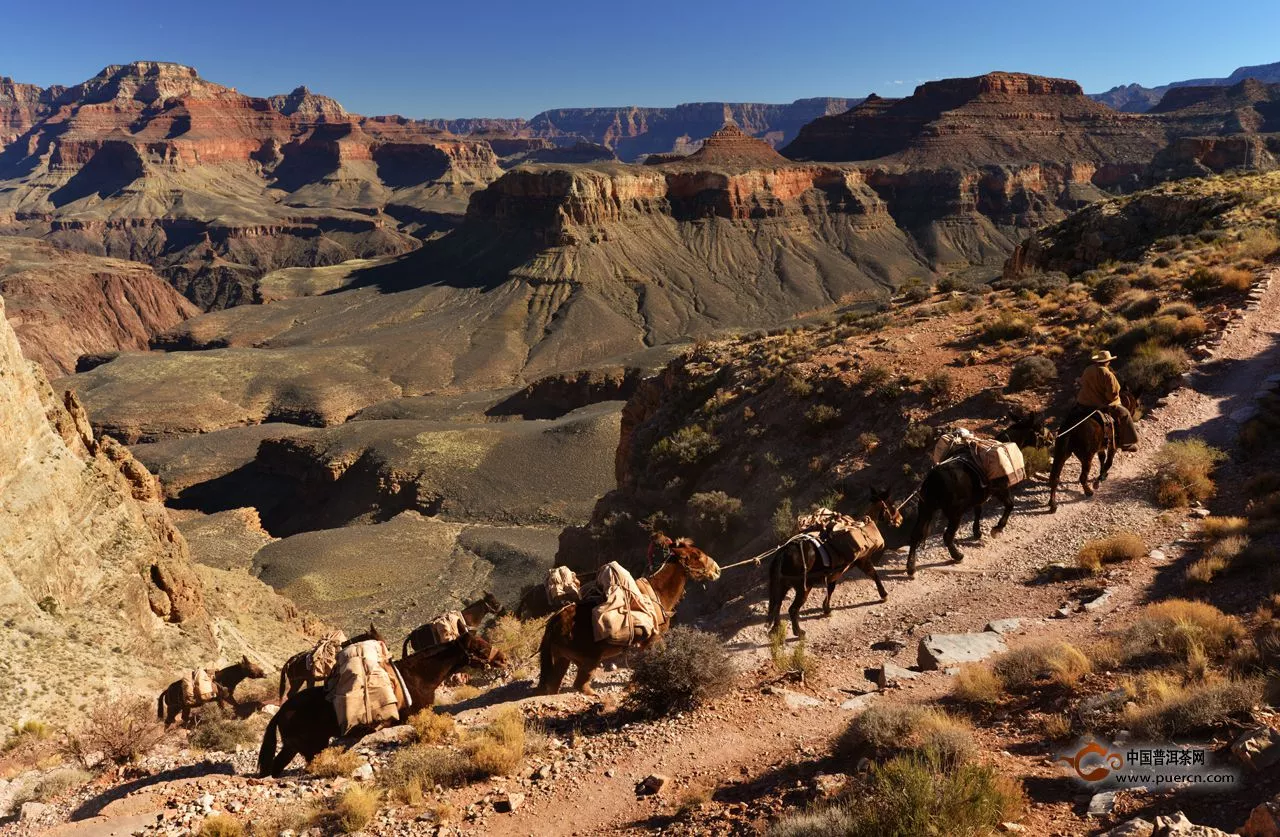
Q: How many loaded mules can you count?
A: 8